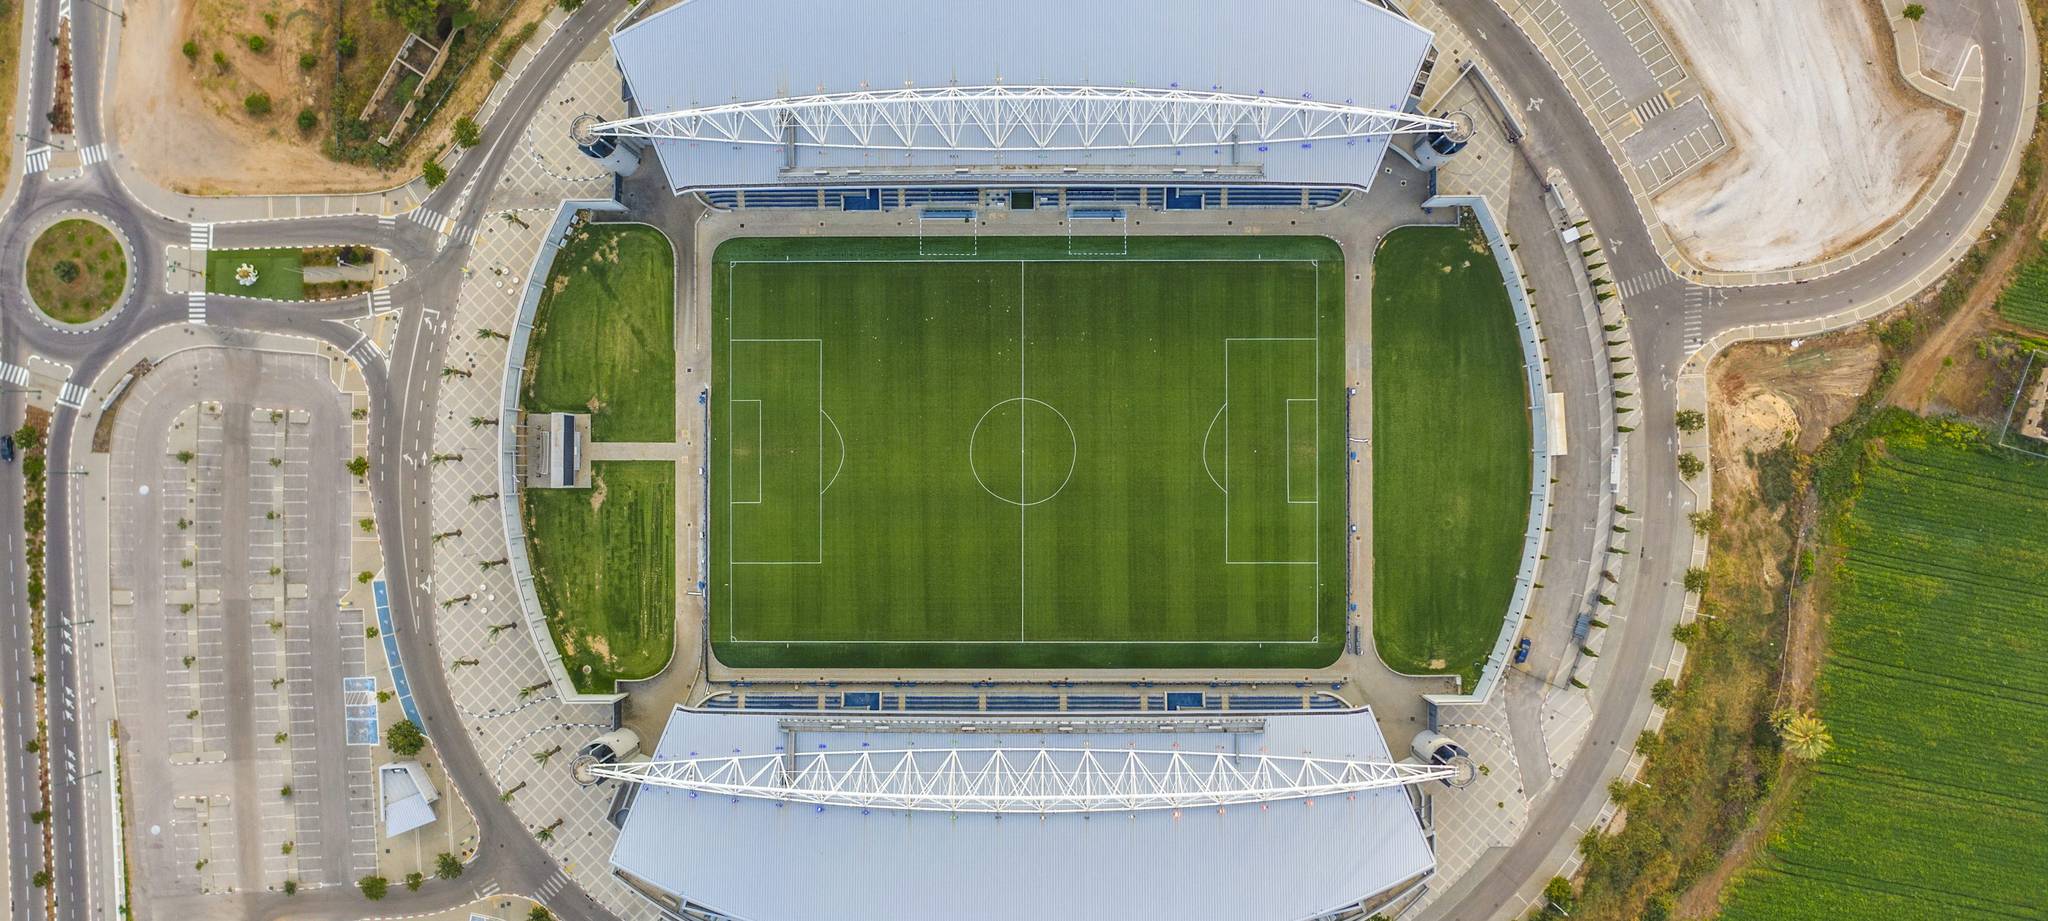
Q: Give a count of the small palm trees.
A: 15